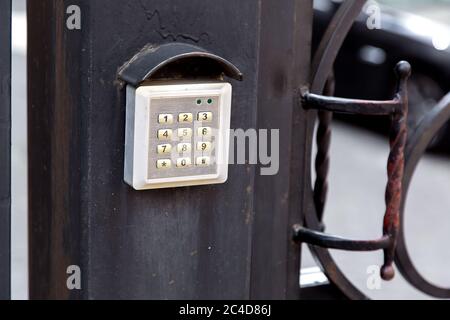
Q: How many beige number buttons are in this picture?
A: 10